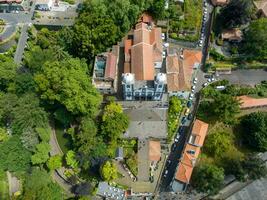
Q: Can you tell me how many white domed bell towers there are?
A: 2